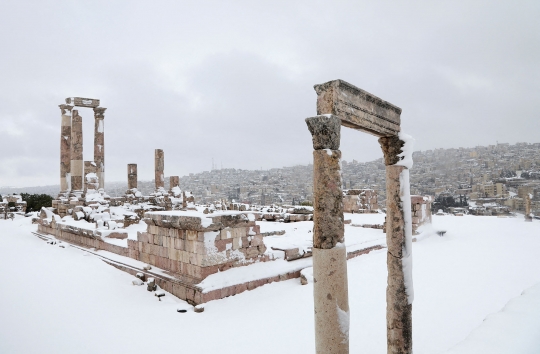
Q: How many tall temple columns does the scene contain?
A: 5